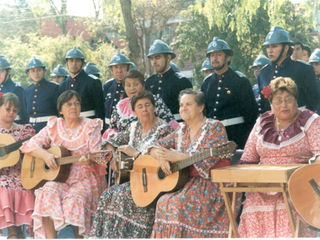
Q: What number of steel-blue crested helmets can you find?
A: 14